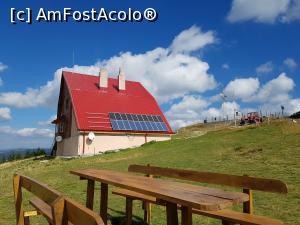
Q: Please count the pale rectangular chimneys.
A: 2